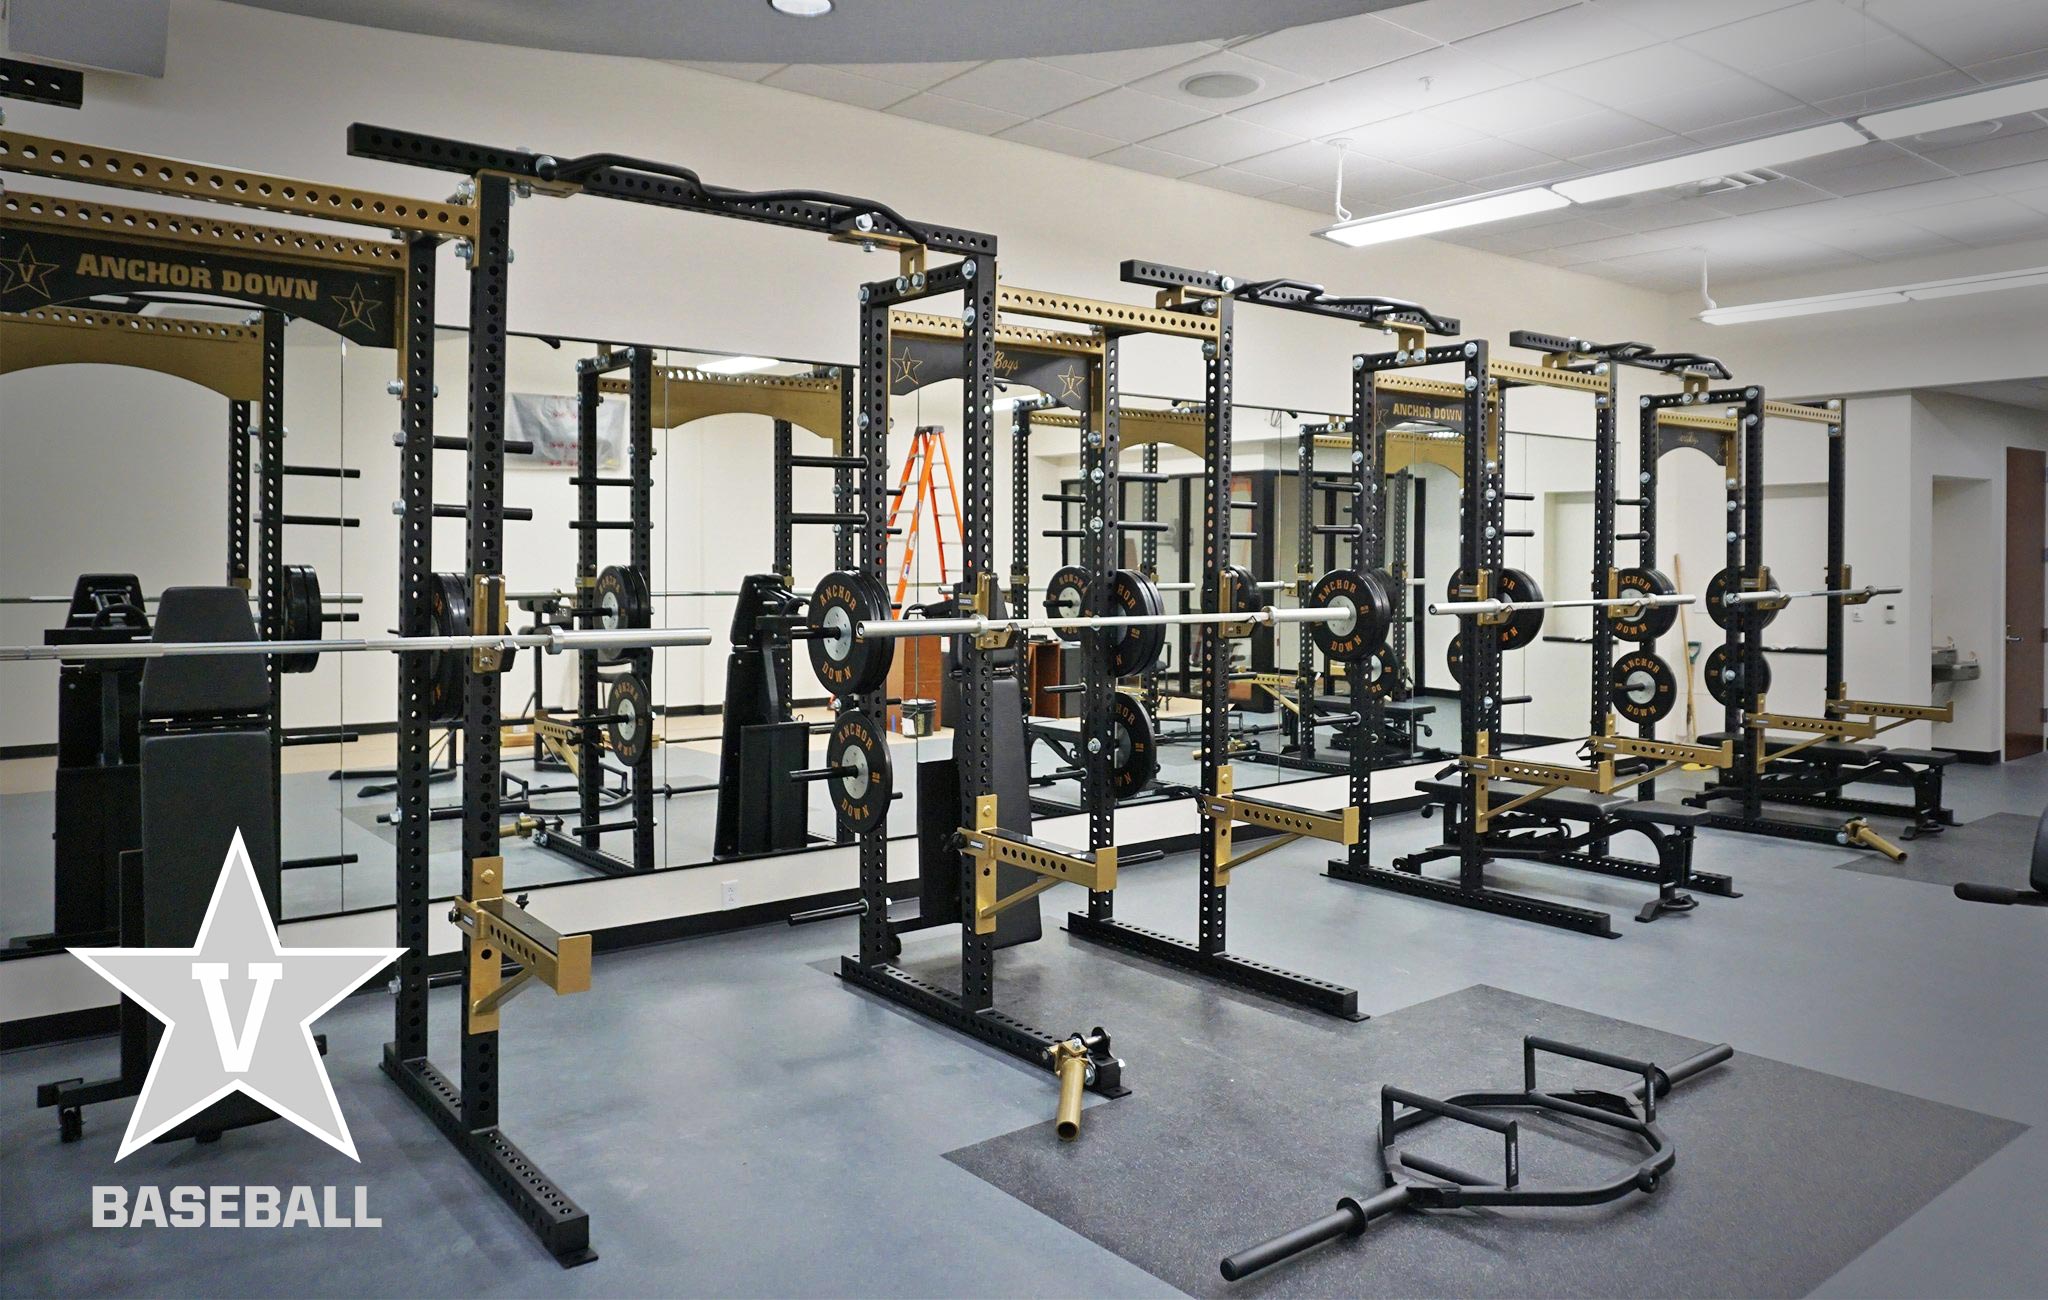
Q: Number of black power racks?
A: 4